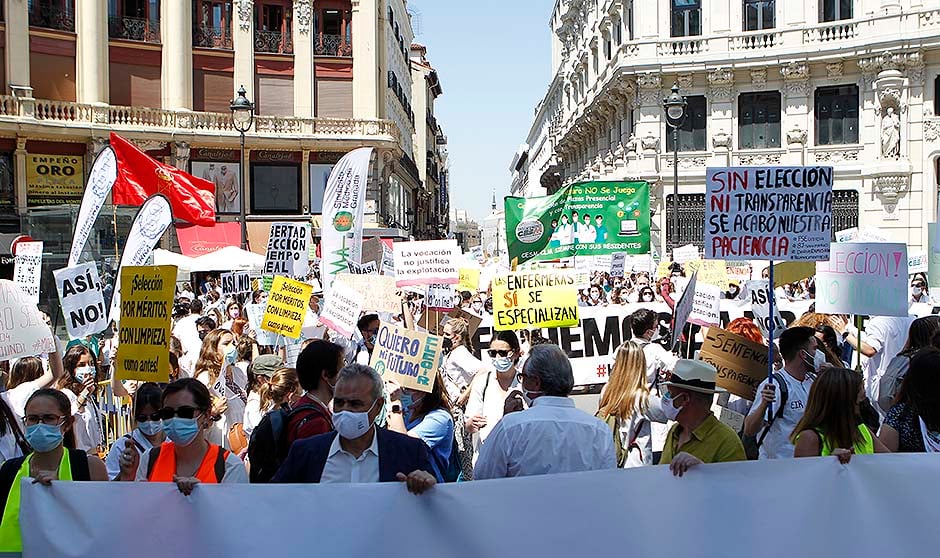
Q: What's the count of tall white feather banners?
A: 3